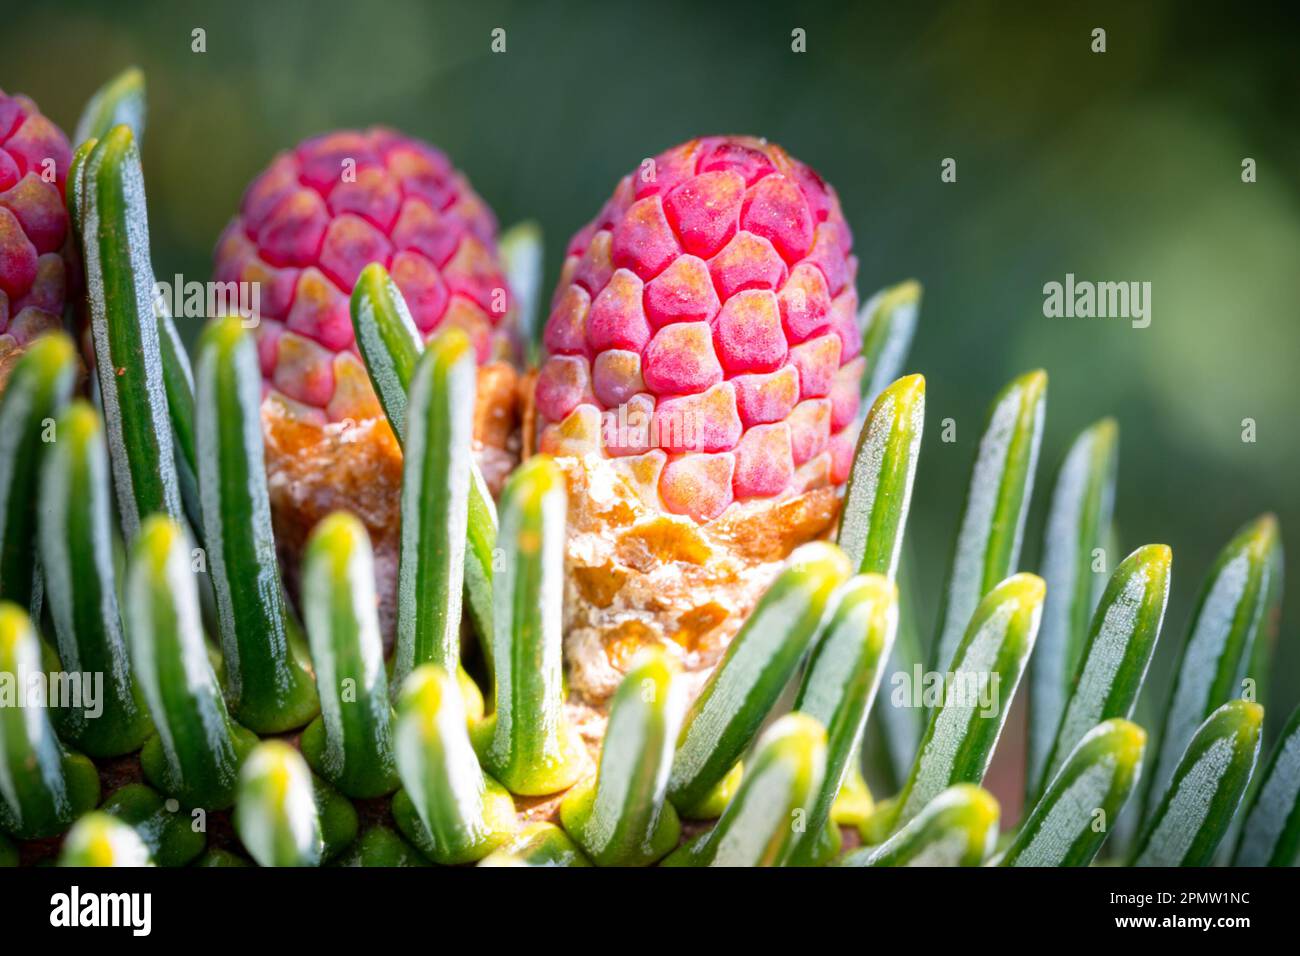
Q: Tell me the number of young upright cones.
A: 3